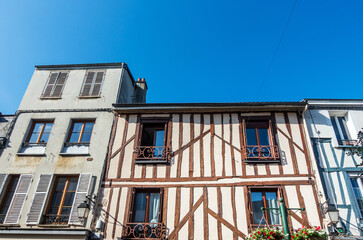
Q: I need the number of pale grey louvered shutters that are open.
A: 4